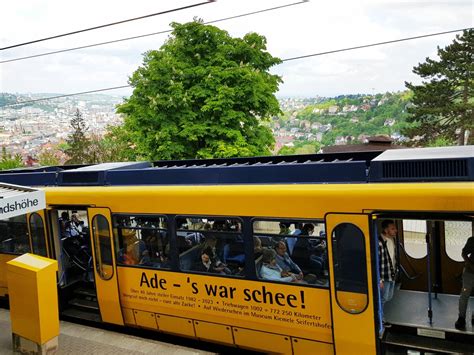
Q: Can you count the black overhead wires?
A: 3